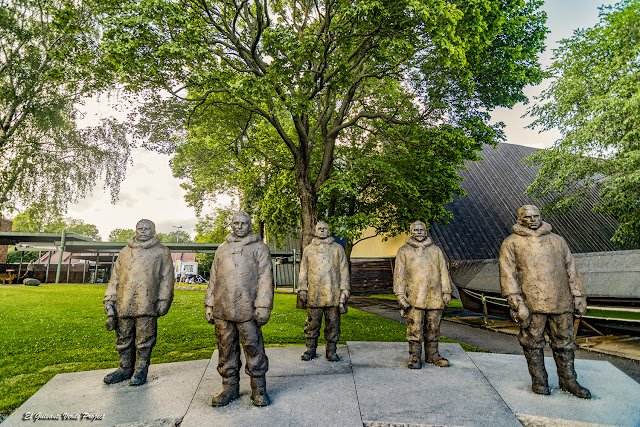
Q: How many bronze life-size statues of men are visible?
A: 5